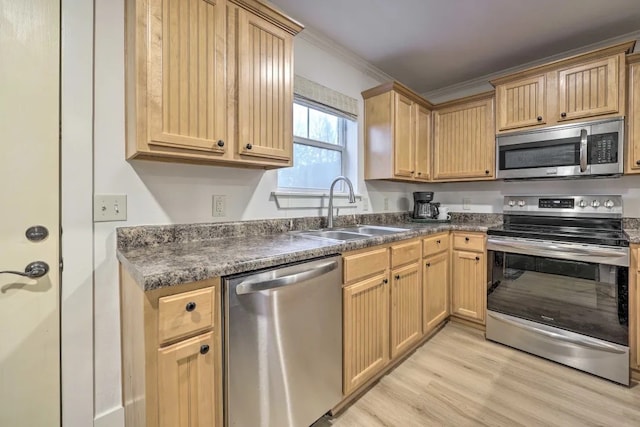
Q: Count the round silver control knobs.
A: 5